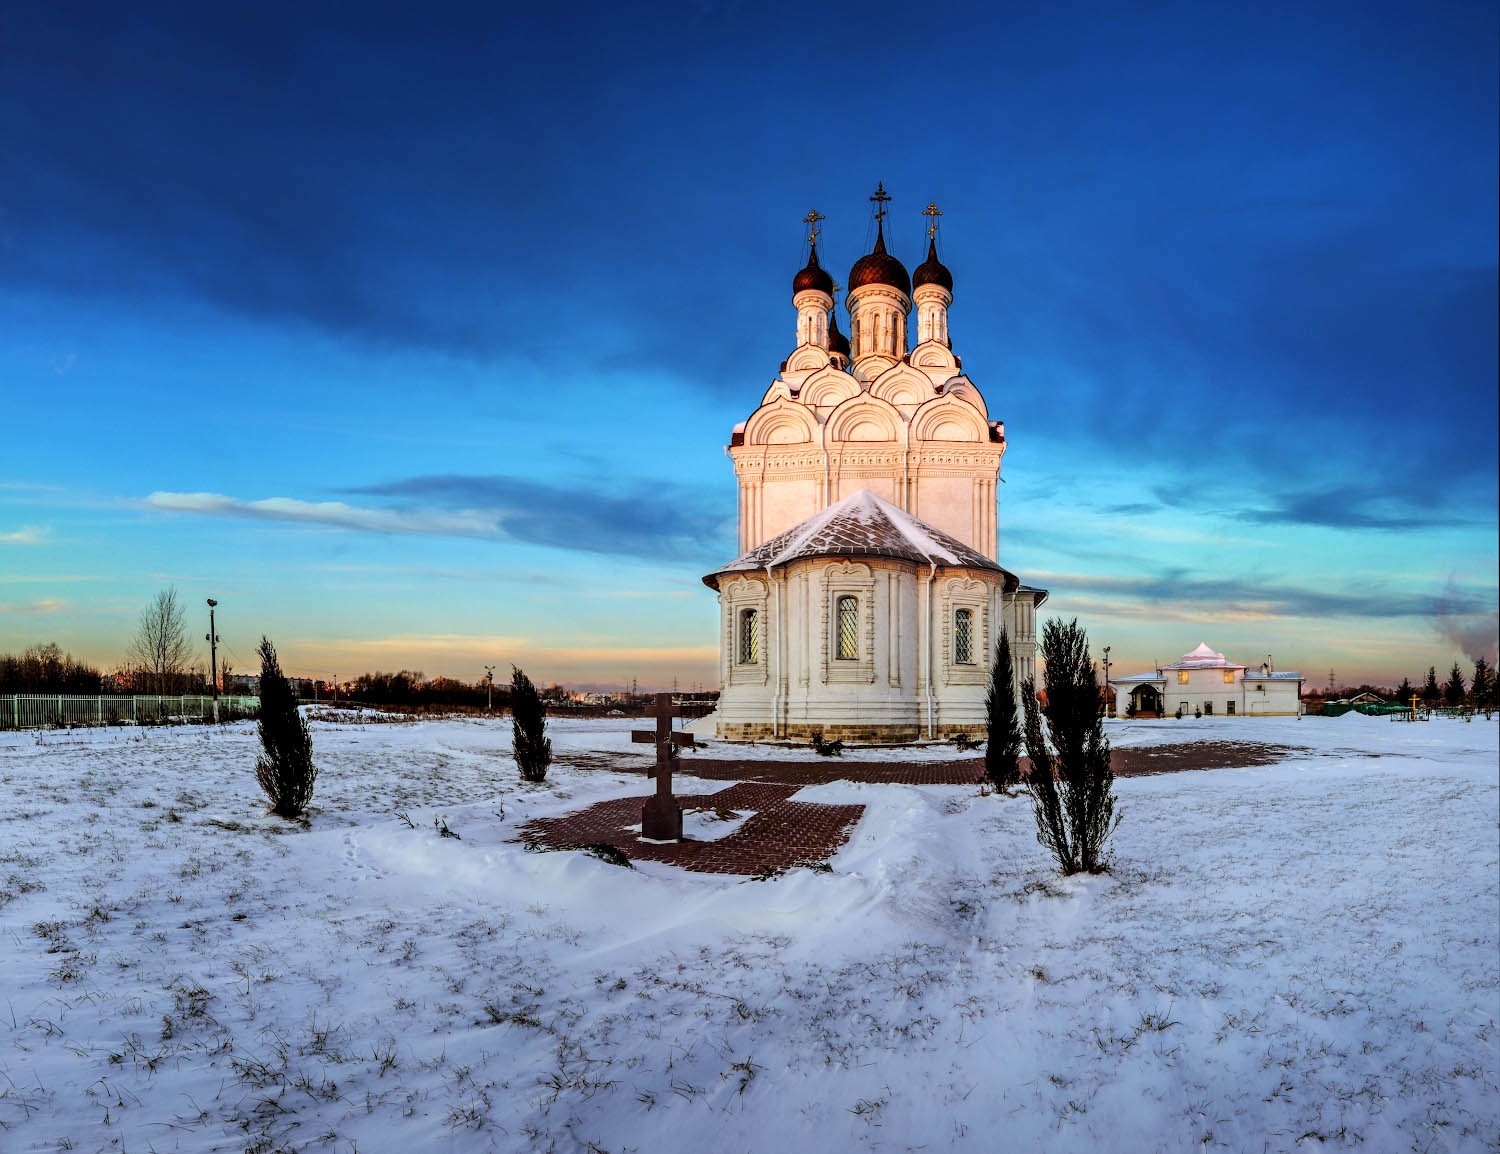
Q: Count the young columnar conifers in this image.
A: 4